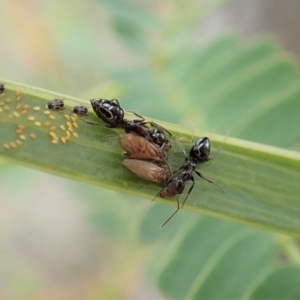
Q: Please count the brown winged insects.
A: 2